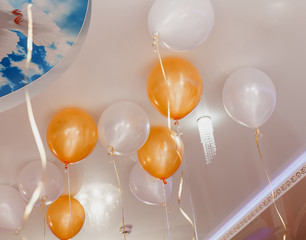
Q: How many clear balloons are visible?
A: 6